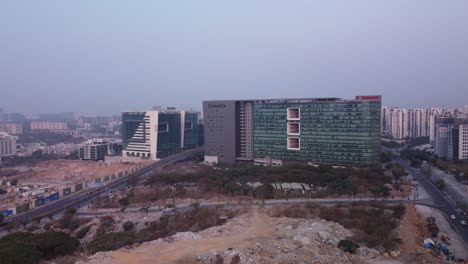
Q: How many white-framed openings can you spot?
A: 3